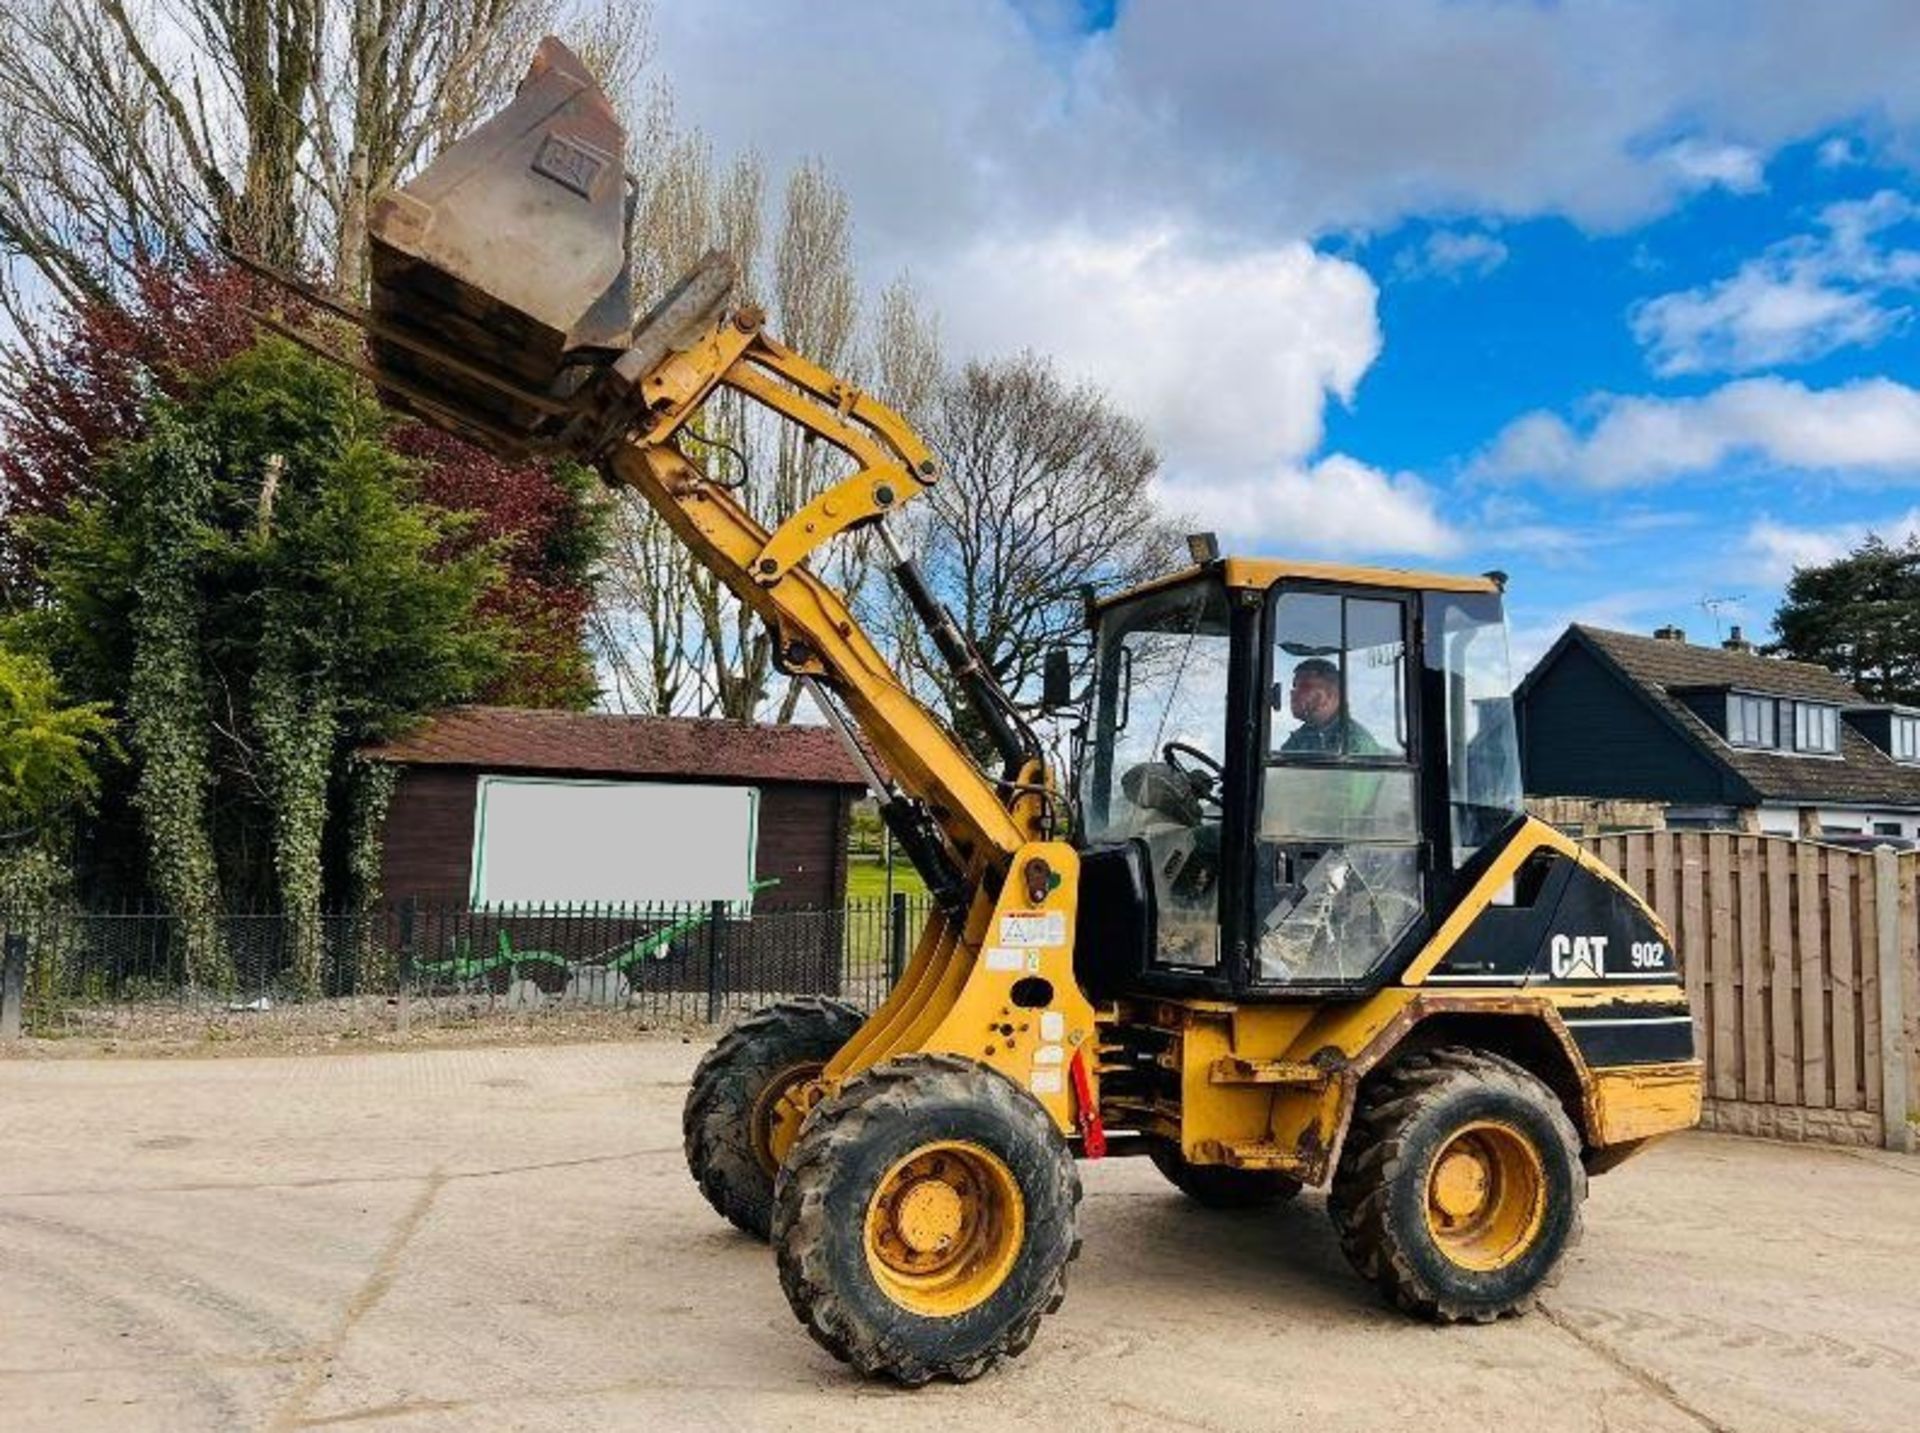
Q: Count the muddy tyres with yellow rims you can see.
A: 3